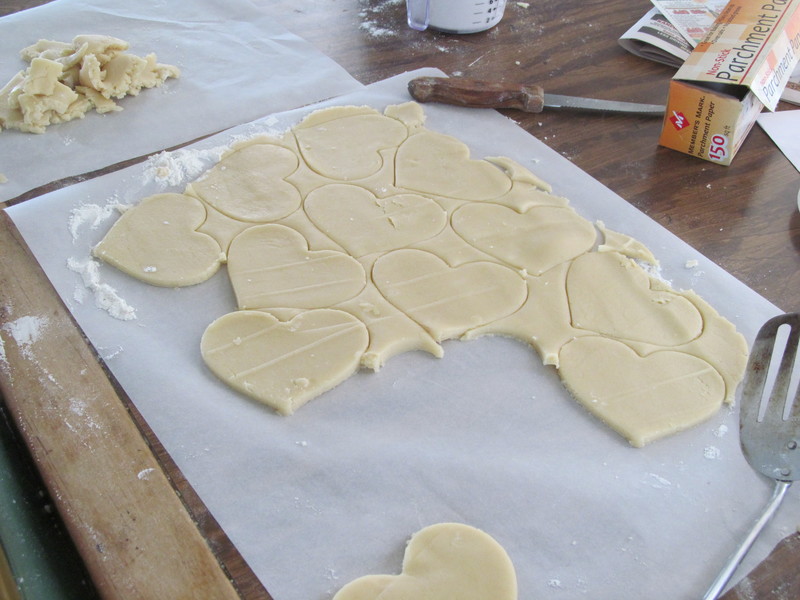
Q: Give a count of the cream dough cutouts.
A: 12